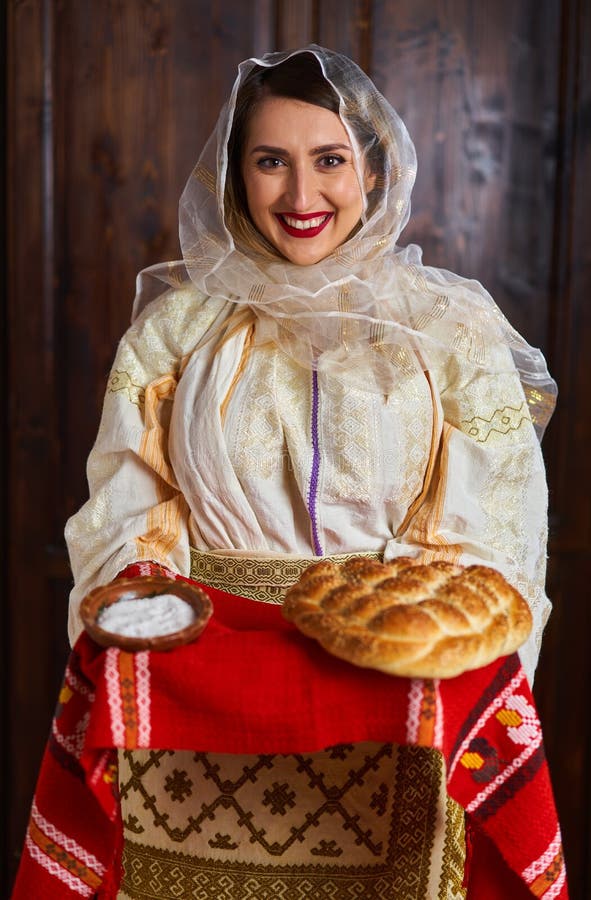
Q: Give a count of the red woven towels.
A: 1